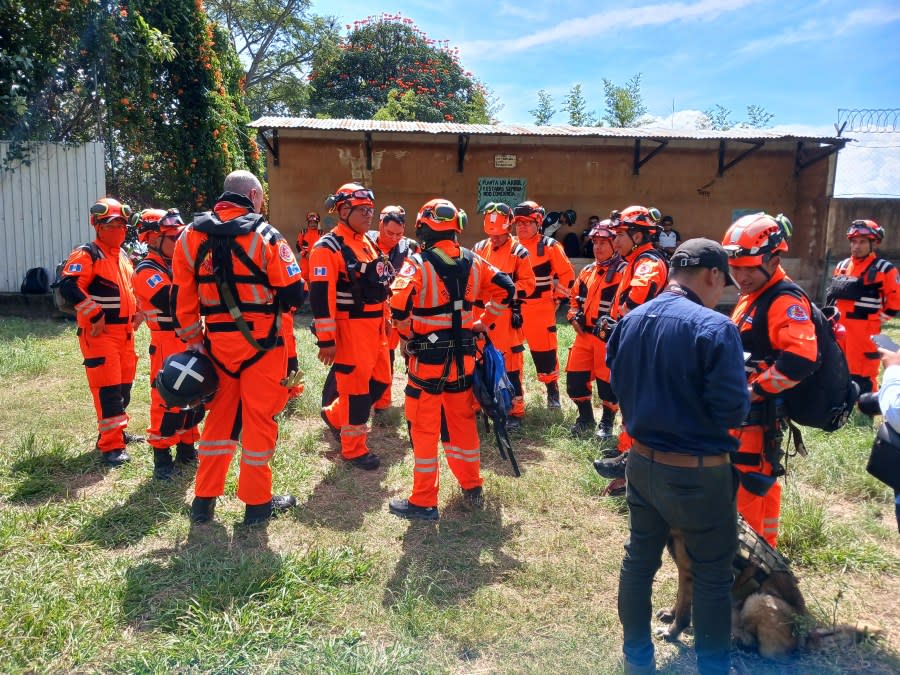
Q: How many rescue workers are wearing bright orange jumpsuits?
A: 13